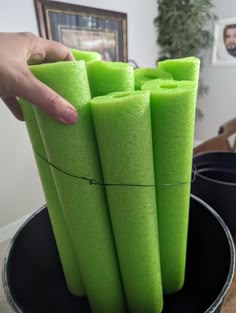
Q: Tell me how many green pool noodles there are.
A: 8